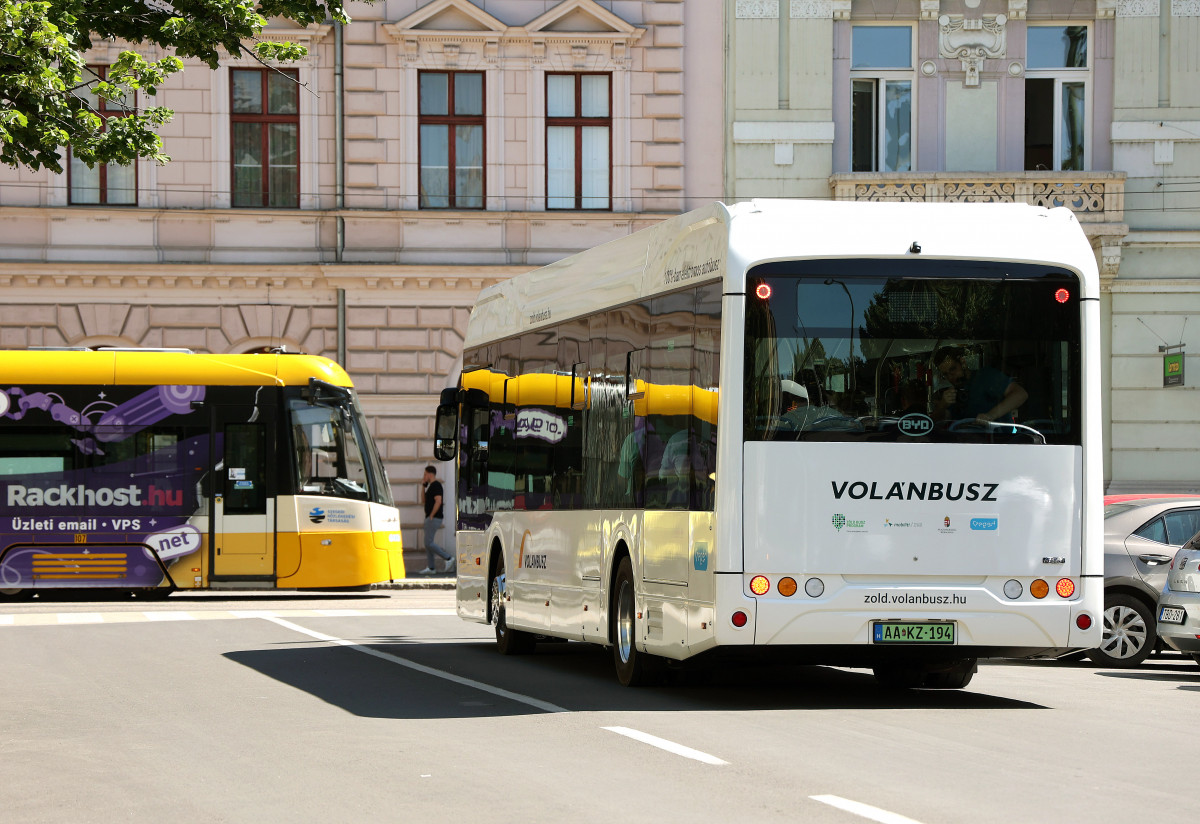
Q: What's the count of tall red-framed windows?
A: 4